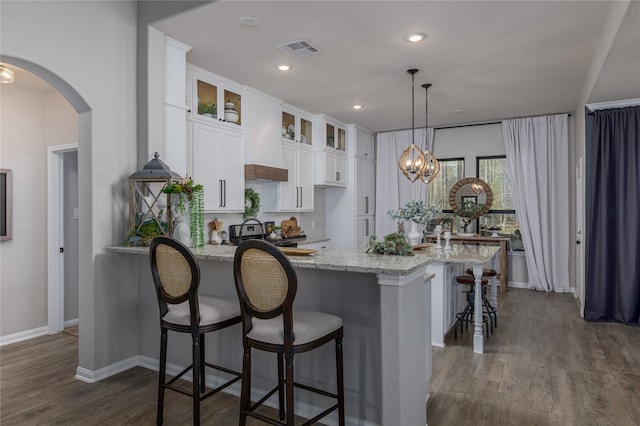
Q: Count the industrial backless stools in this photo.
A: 2